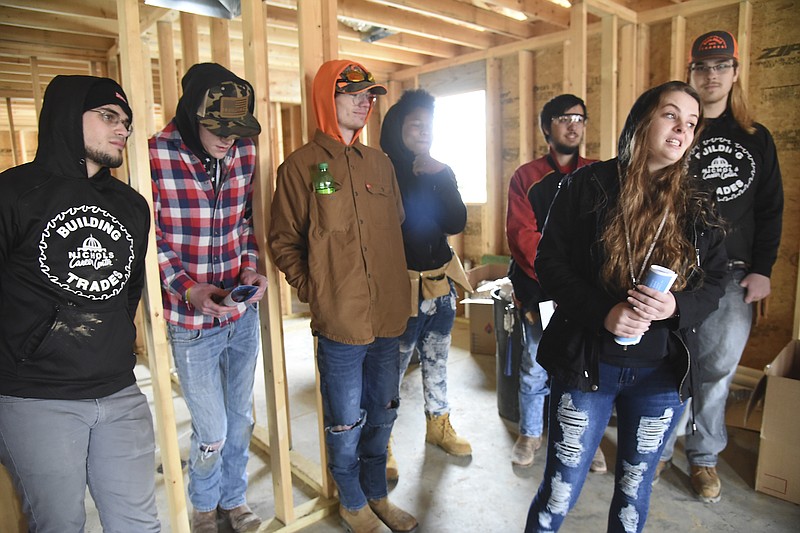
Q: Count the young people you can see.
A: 7